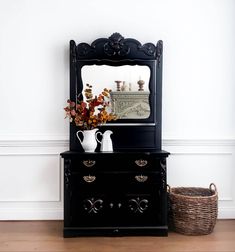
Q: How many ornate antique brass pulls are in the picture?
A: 4